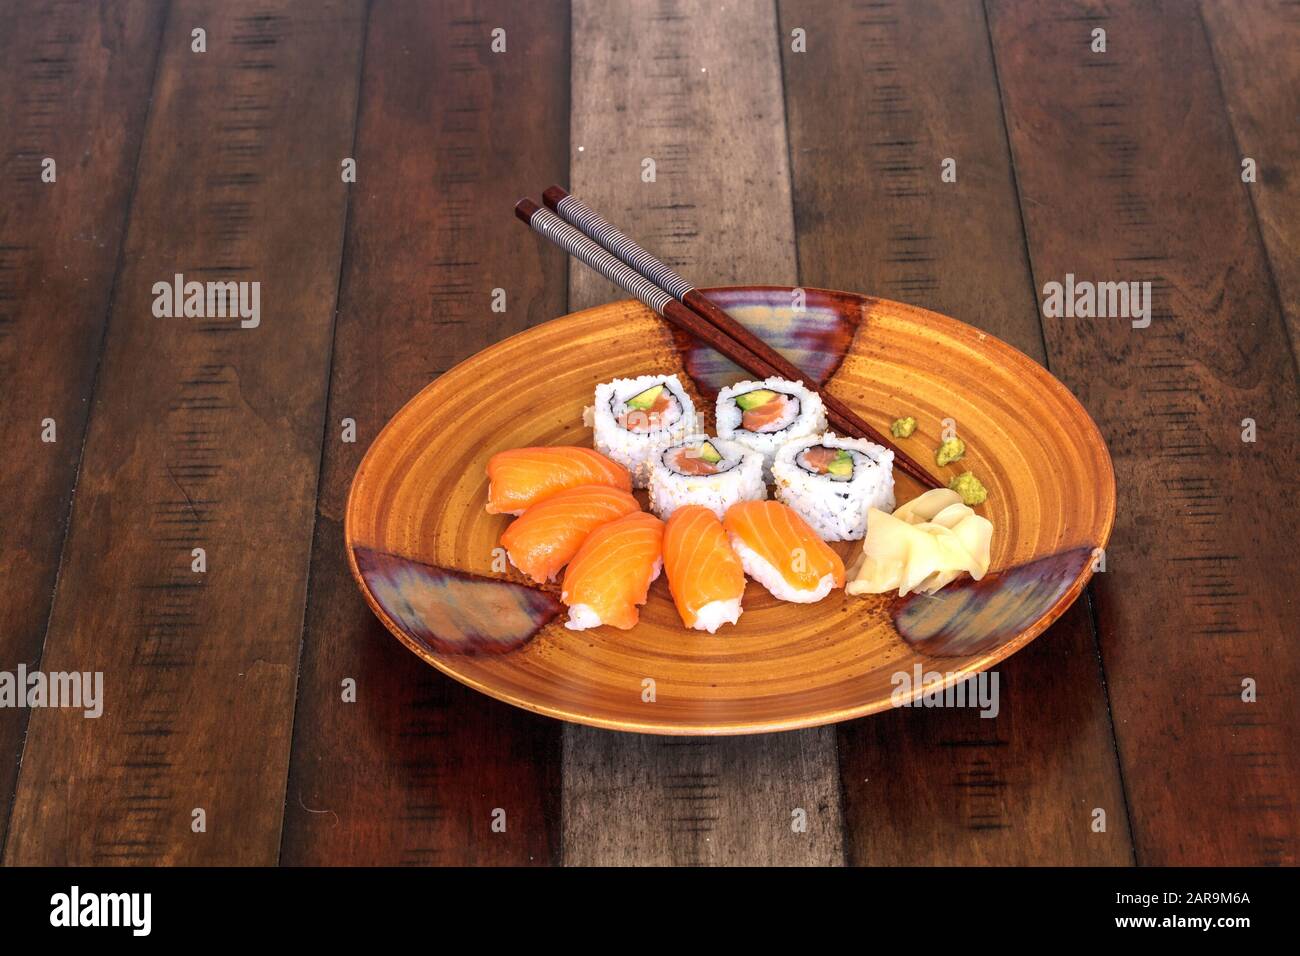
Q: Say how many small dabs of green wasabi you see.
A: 3